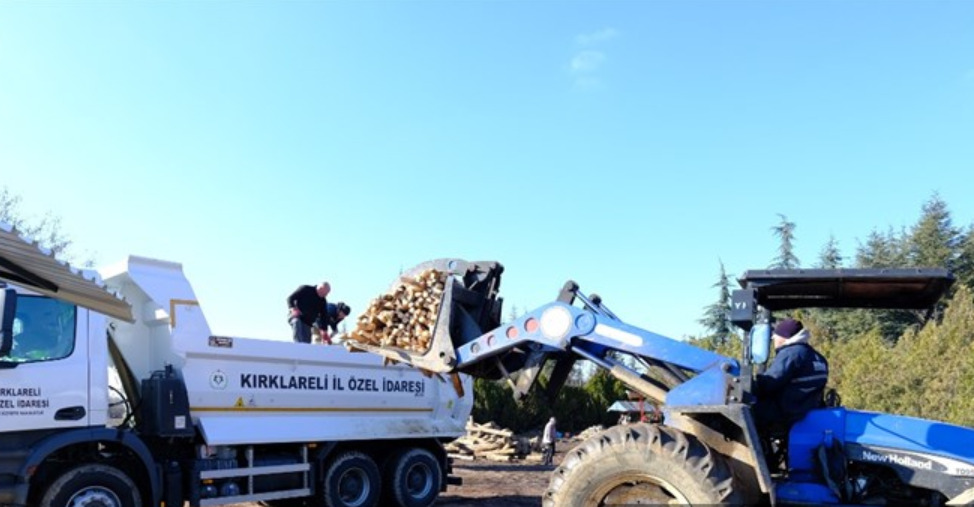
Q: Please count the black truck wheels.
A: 3